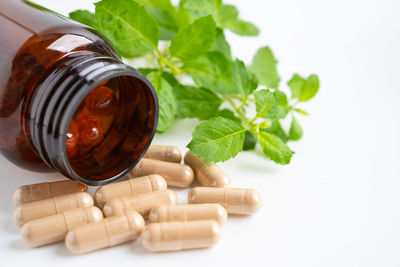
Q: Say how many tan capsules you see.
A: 12